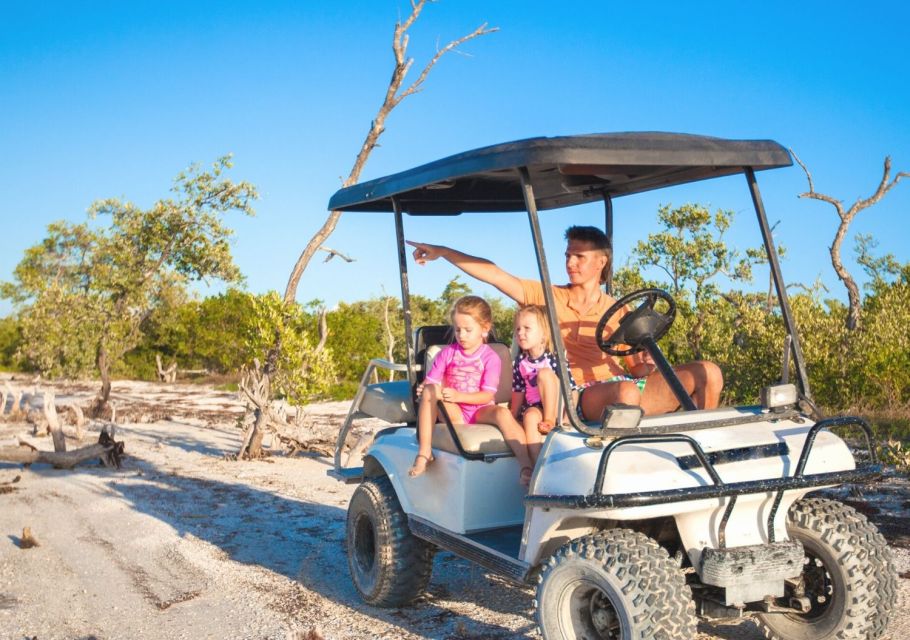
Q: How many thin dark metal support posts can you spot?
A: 4